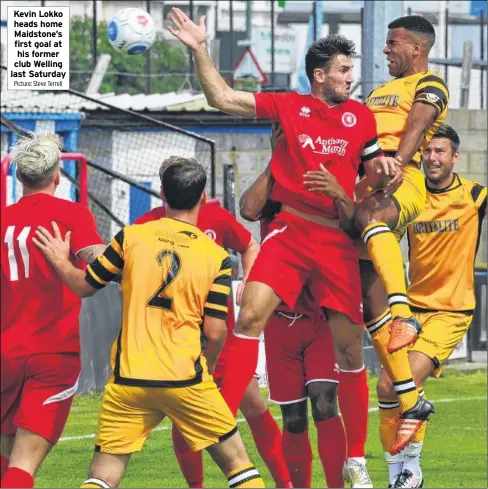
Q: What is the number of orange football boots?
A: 2